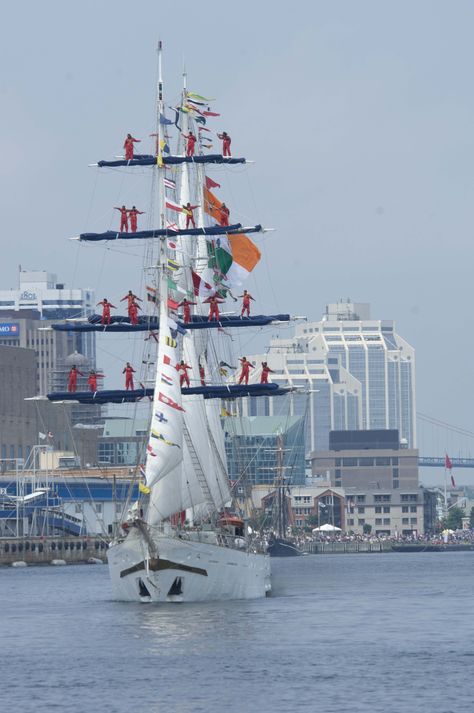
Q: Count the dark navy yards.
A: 4